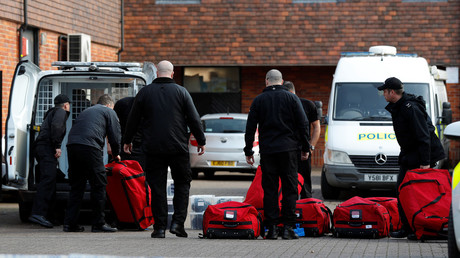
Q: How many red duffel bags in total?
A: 7